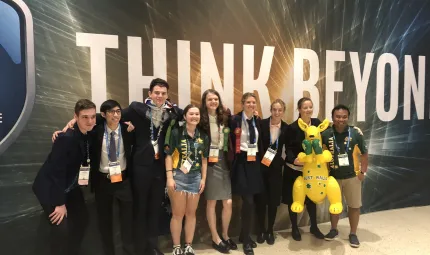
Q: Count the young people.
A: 9